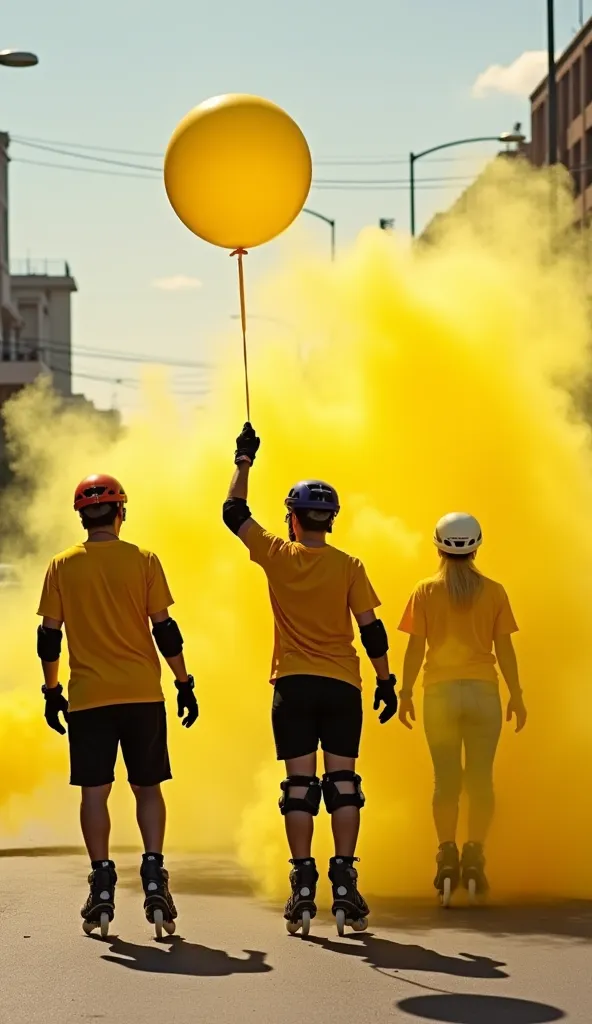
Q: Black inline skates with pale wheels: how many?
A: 6